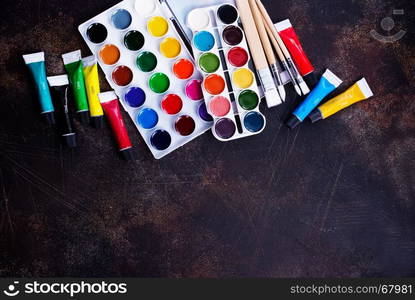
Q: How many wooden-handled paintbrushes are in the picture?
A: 4